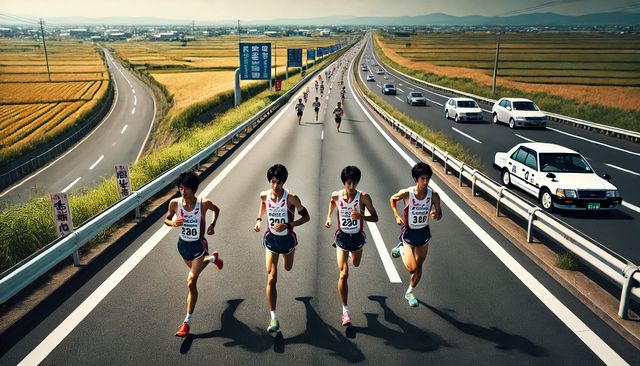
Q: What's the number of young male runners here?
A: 4